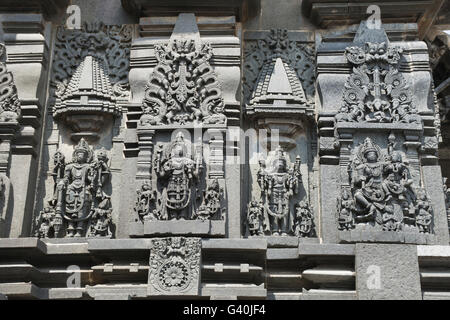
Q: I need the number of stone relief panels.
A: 4